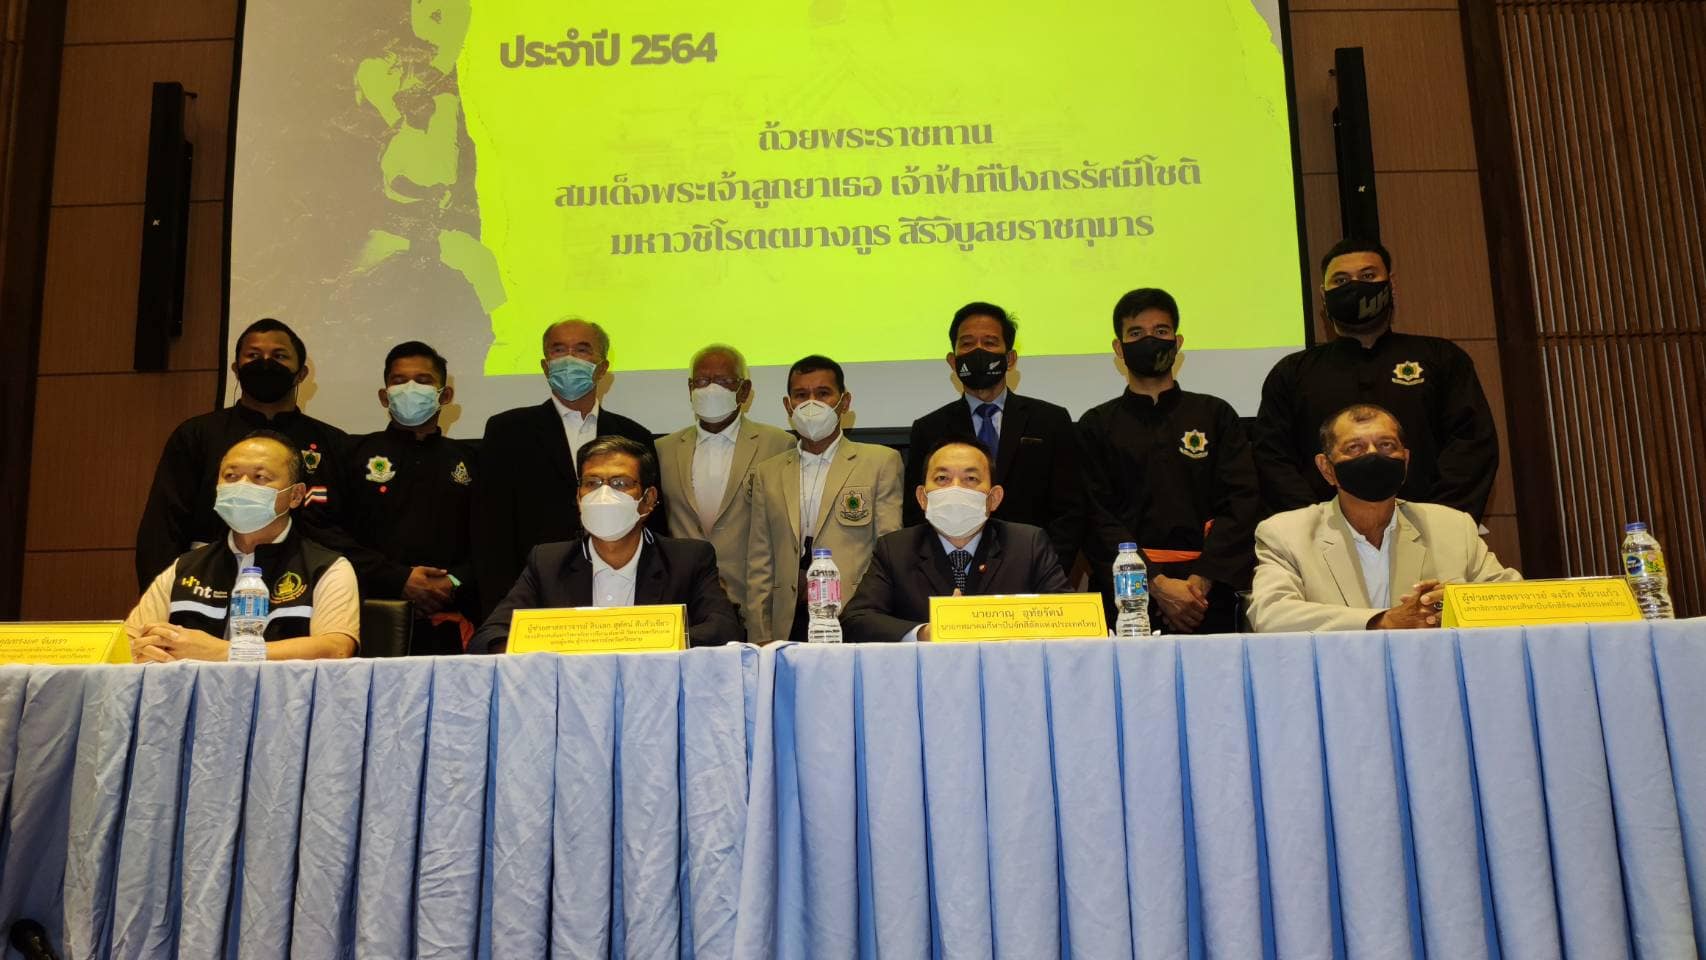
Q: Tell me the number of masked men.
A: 12